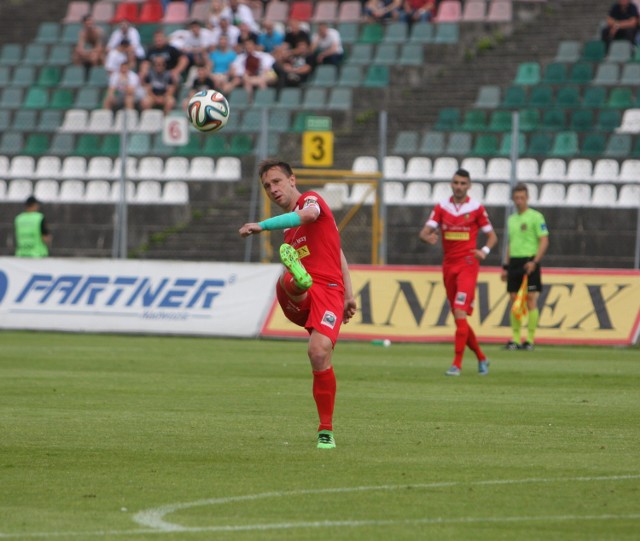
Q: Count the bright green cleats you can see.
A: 2